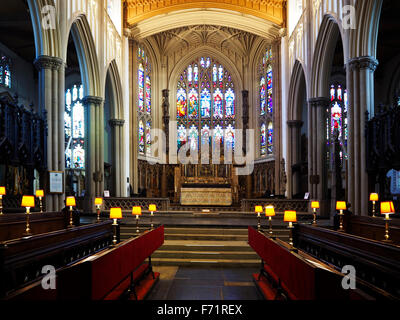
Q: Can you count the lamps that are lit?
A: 15